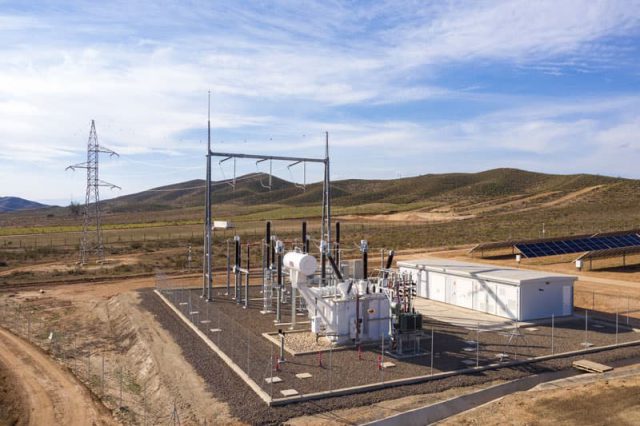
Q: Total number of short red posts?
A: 4